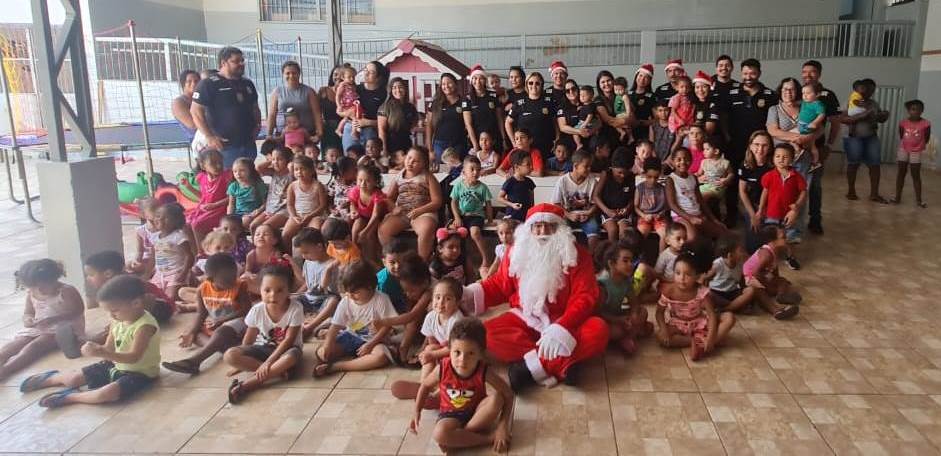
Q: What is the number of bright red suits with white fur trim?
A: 1